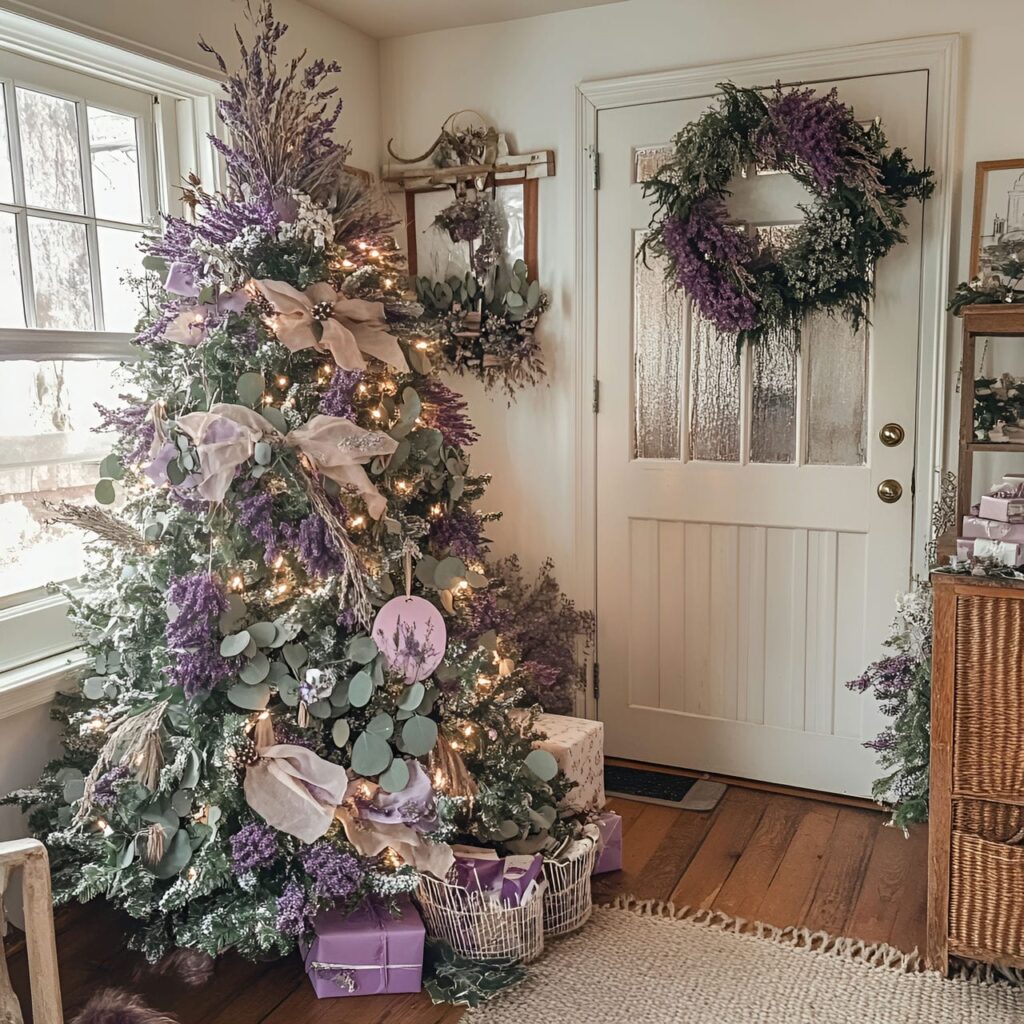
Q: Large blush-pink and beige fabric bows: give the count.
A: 3